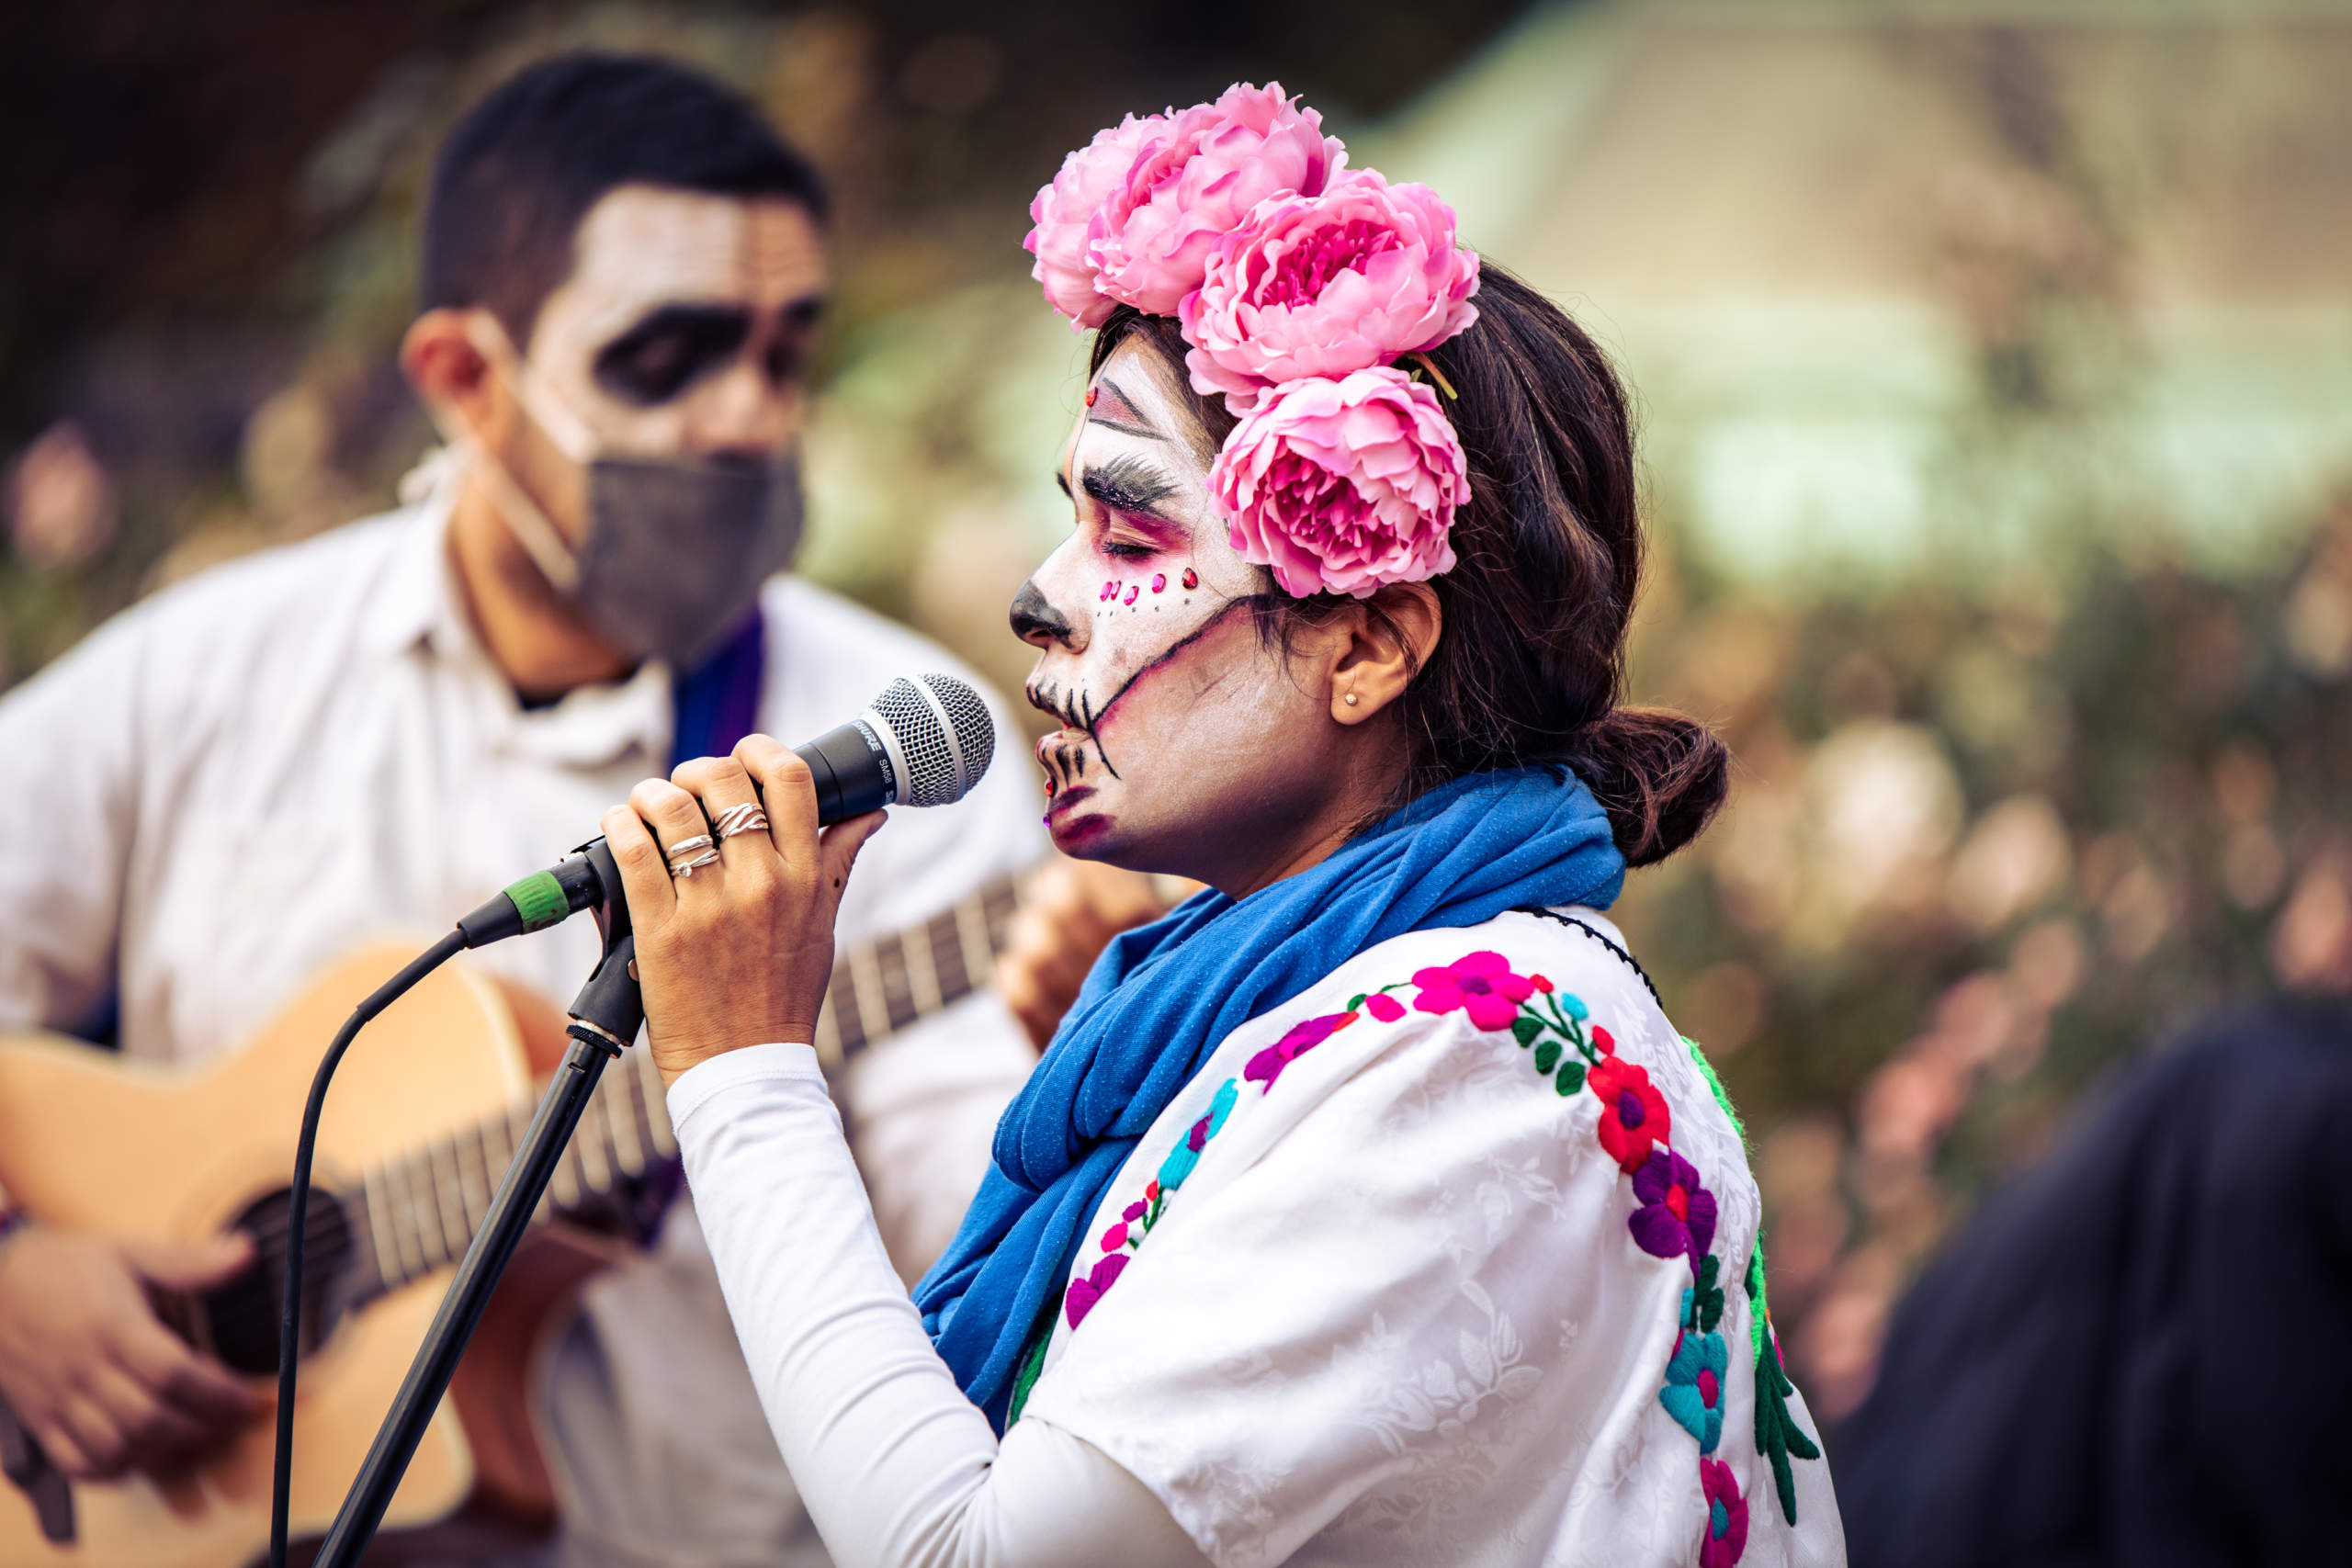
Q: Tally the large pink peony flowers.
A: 4